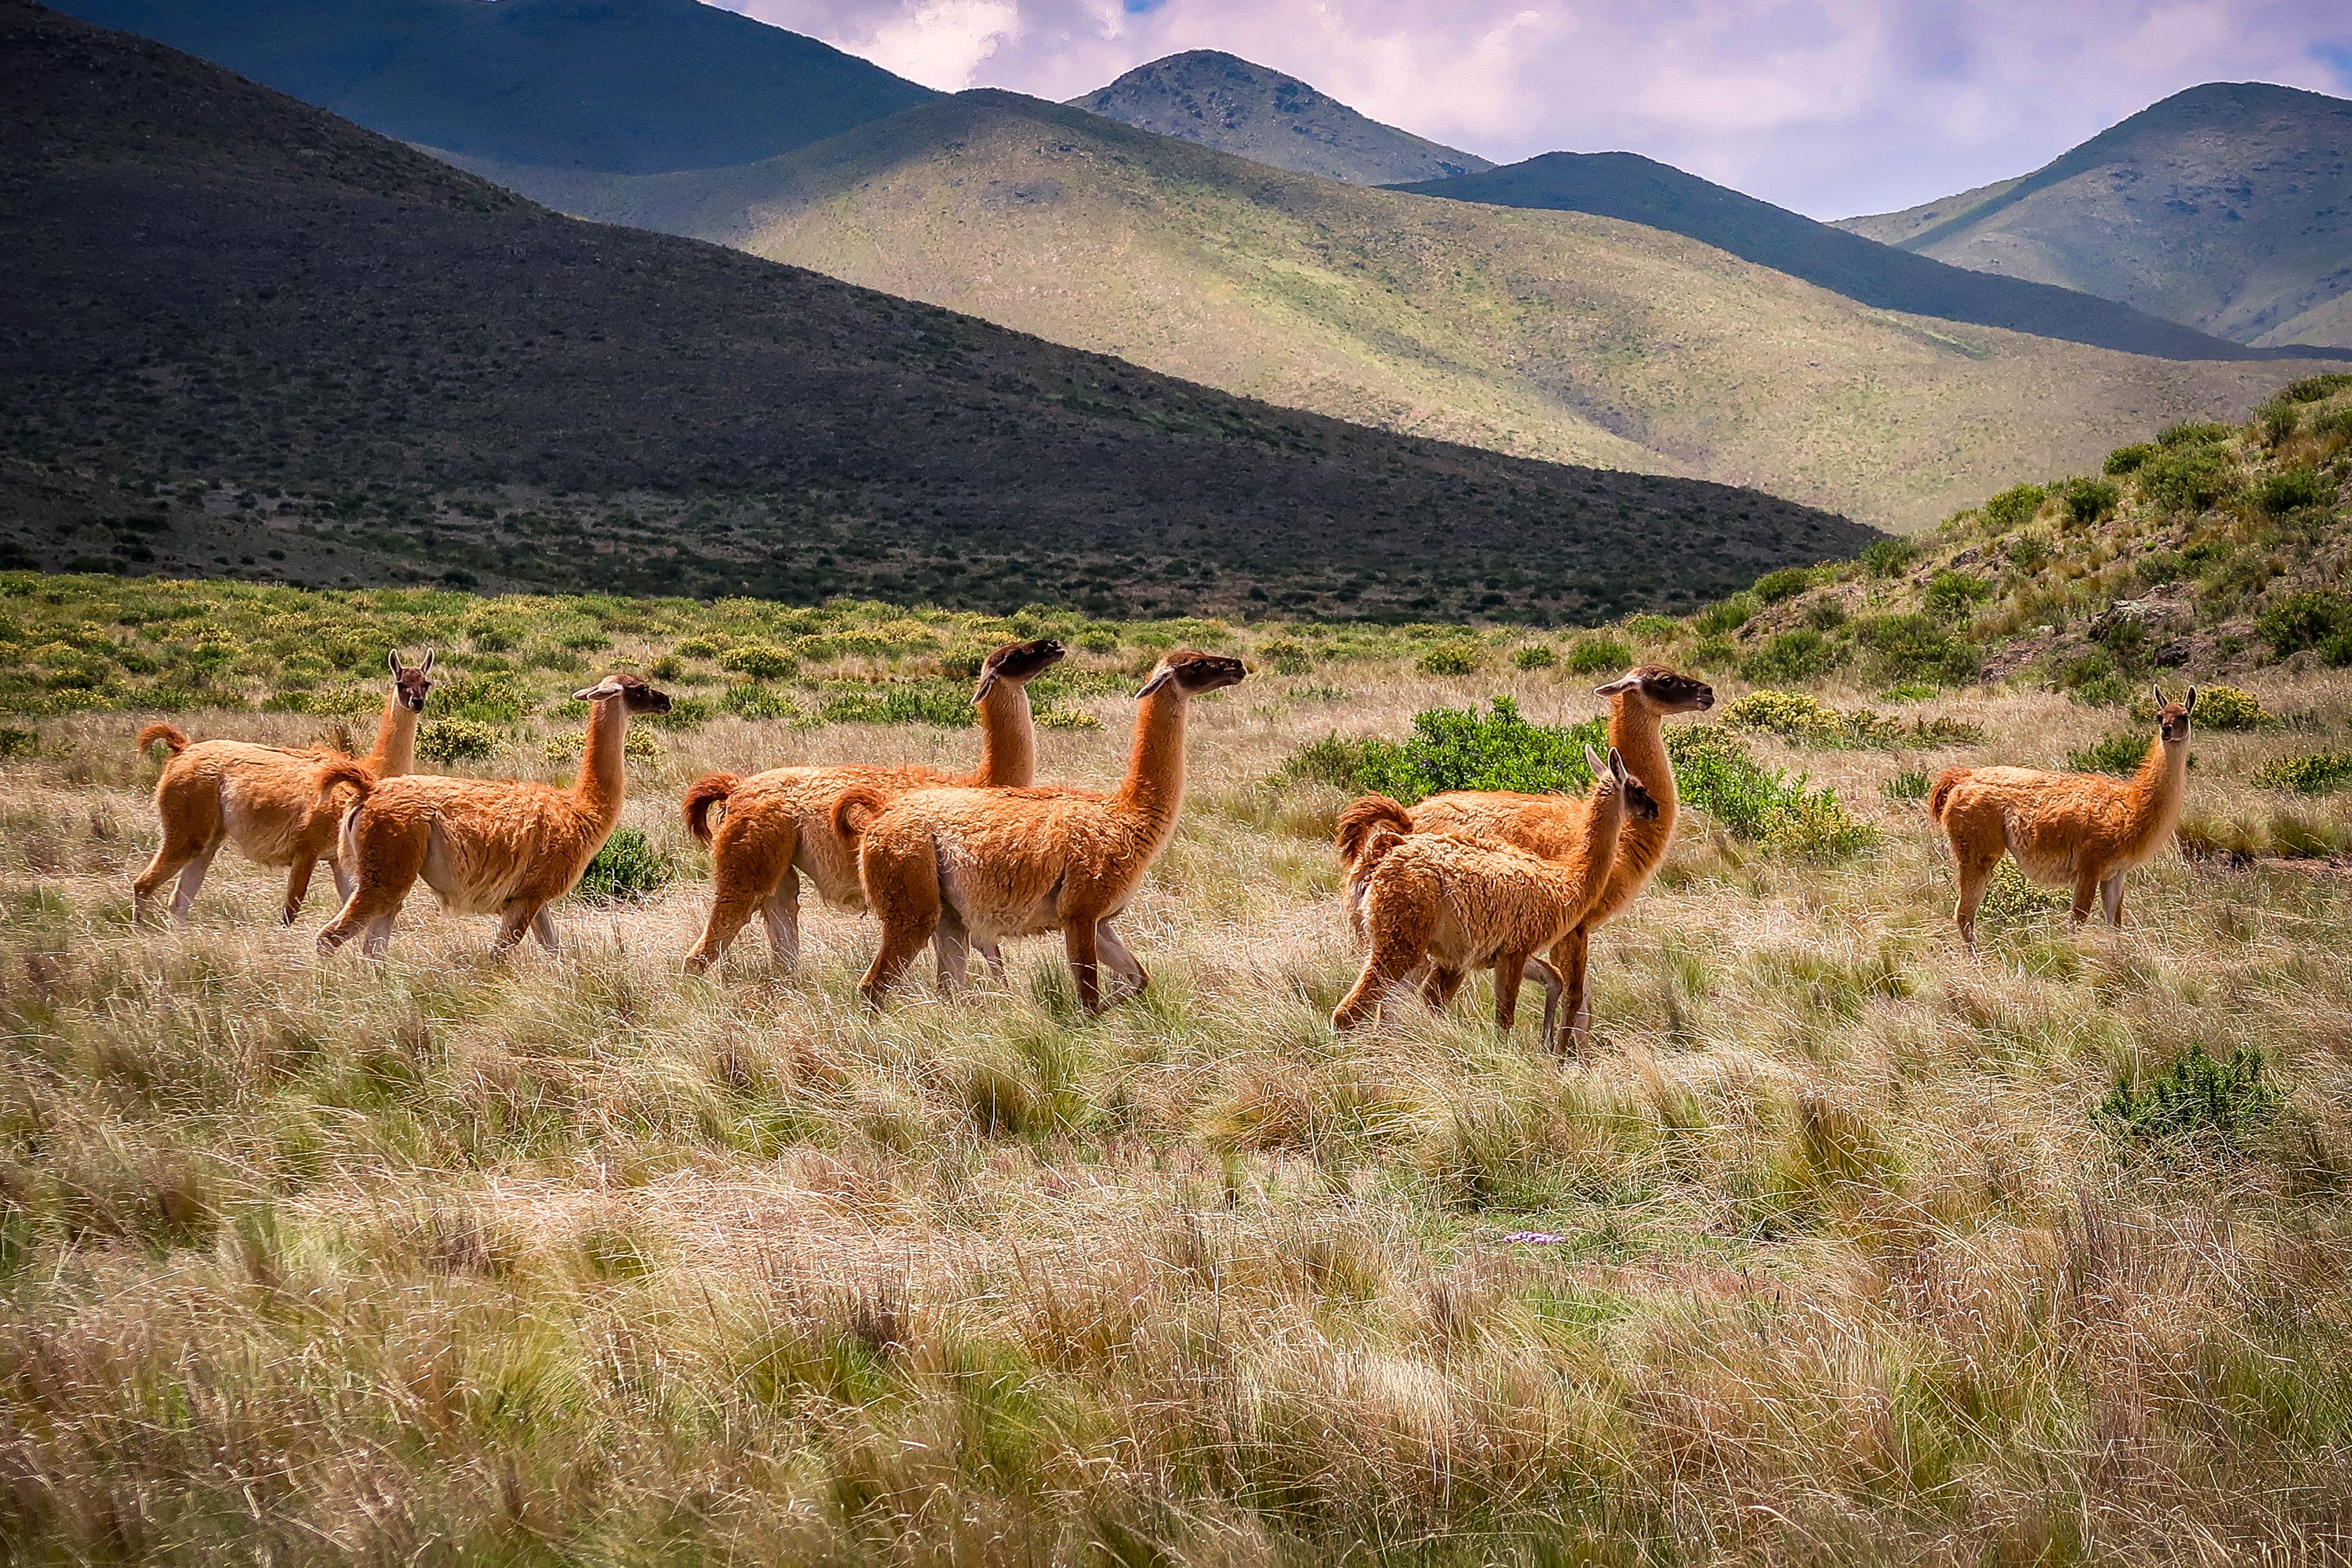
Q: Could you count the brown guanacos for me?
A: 7